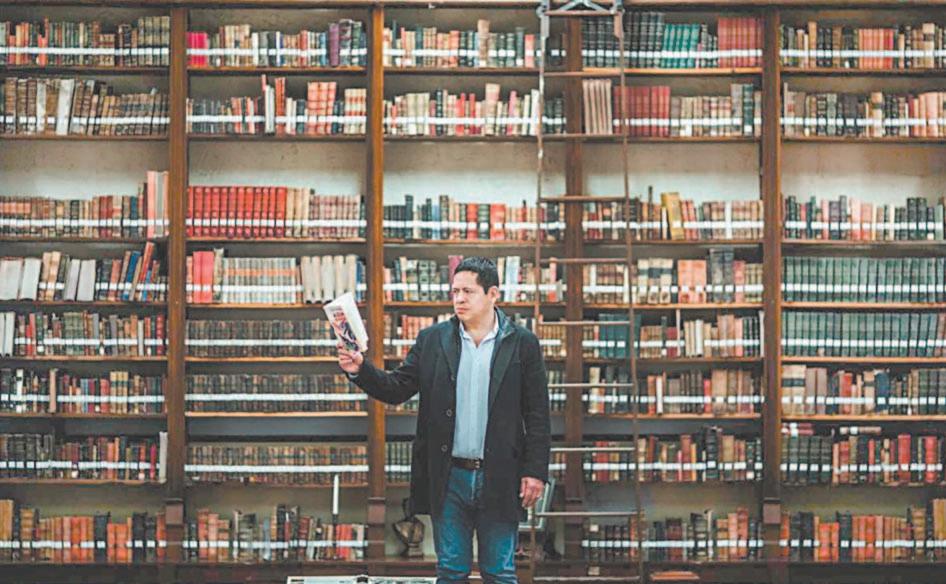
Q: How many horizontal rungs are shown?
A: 10